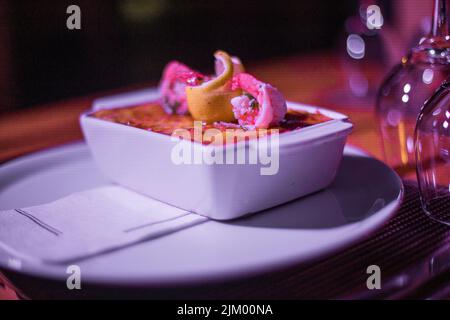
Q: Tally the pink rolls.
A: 2